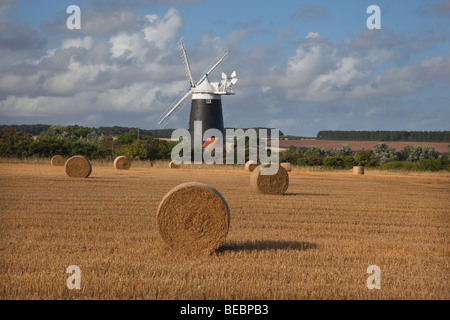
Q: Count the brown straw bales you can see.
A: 9